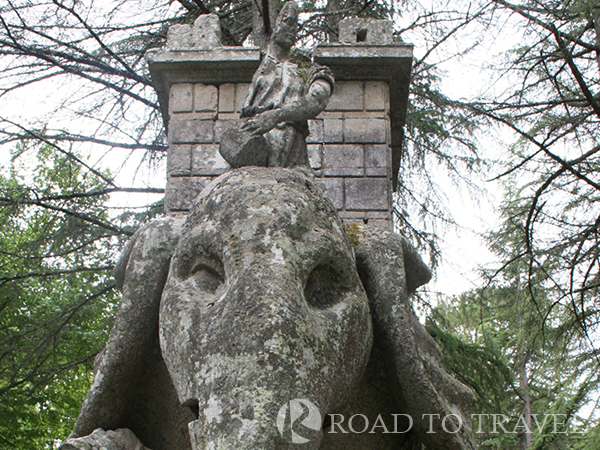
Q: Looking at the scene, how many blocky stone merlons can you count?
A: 2